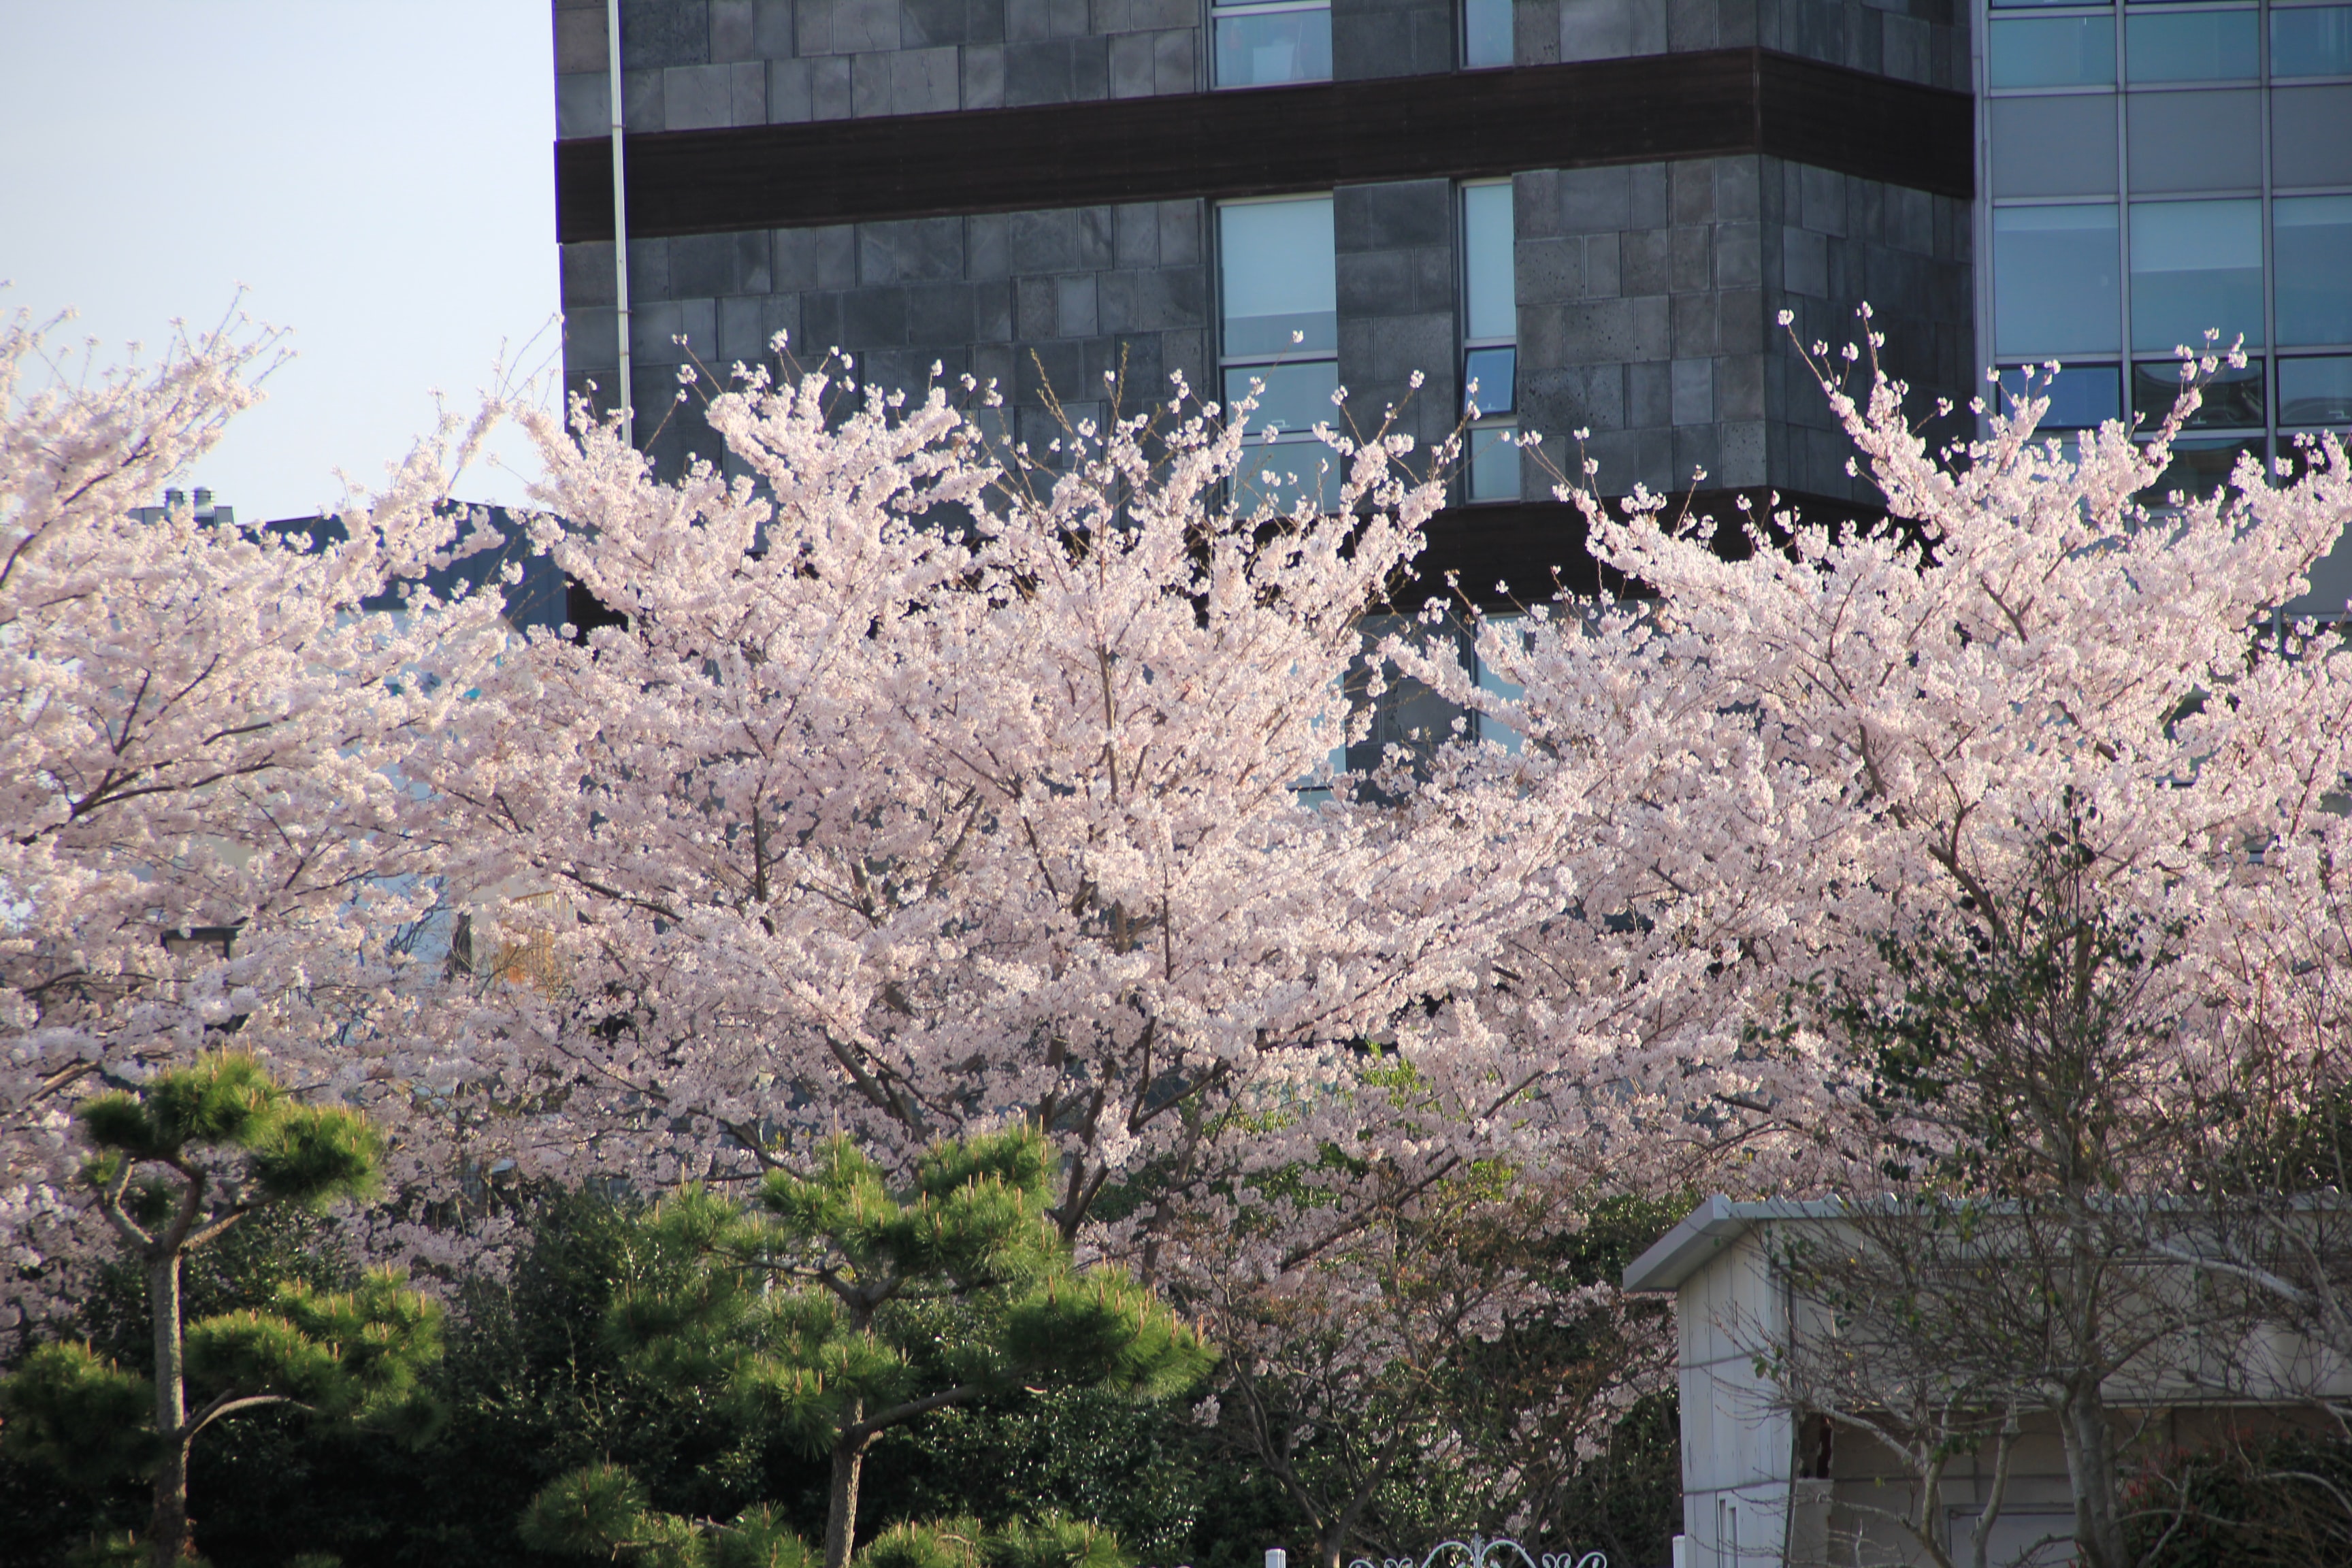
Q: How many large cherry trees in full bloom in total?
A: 3